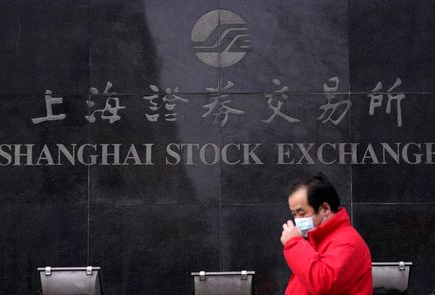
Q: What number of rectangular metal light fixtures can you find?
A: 3